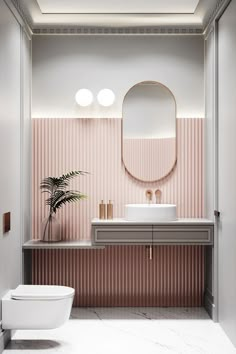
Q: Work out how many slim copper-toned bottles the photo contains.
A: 2